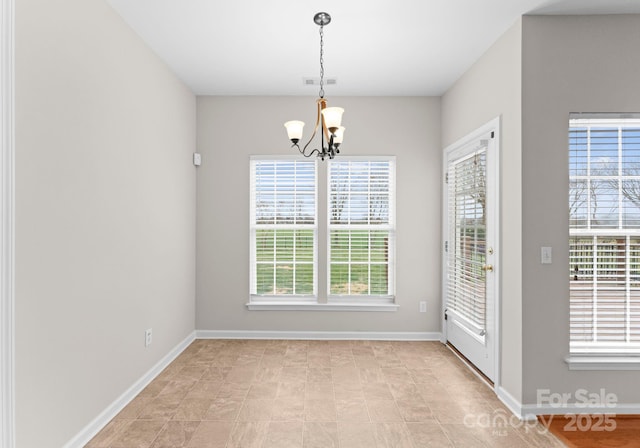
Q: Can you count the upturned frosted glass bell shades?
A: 3